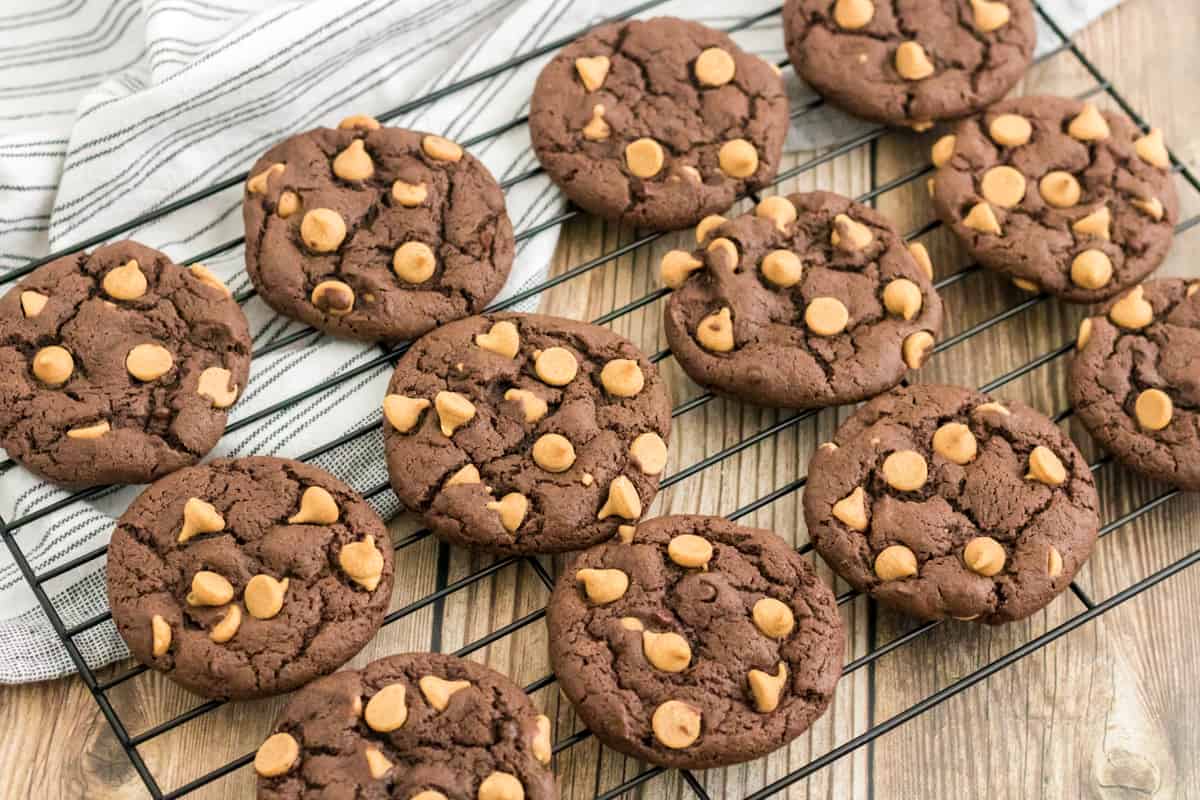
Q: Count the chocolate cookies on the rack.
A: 12